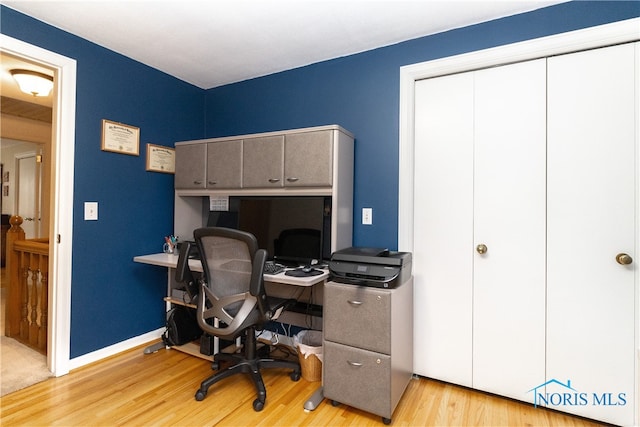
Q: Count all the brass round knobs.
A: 2